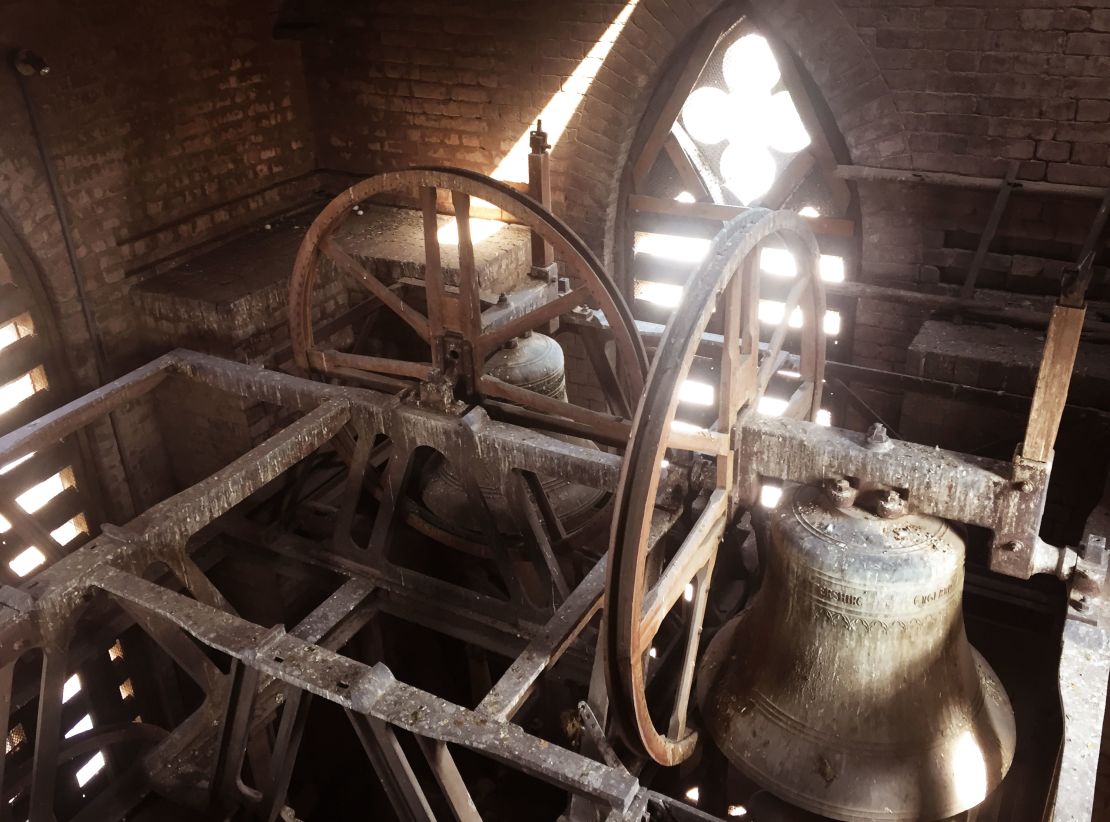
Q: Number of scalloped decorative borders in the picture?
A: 1